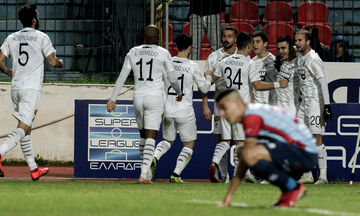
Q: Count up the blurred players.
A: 1